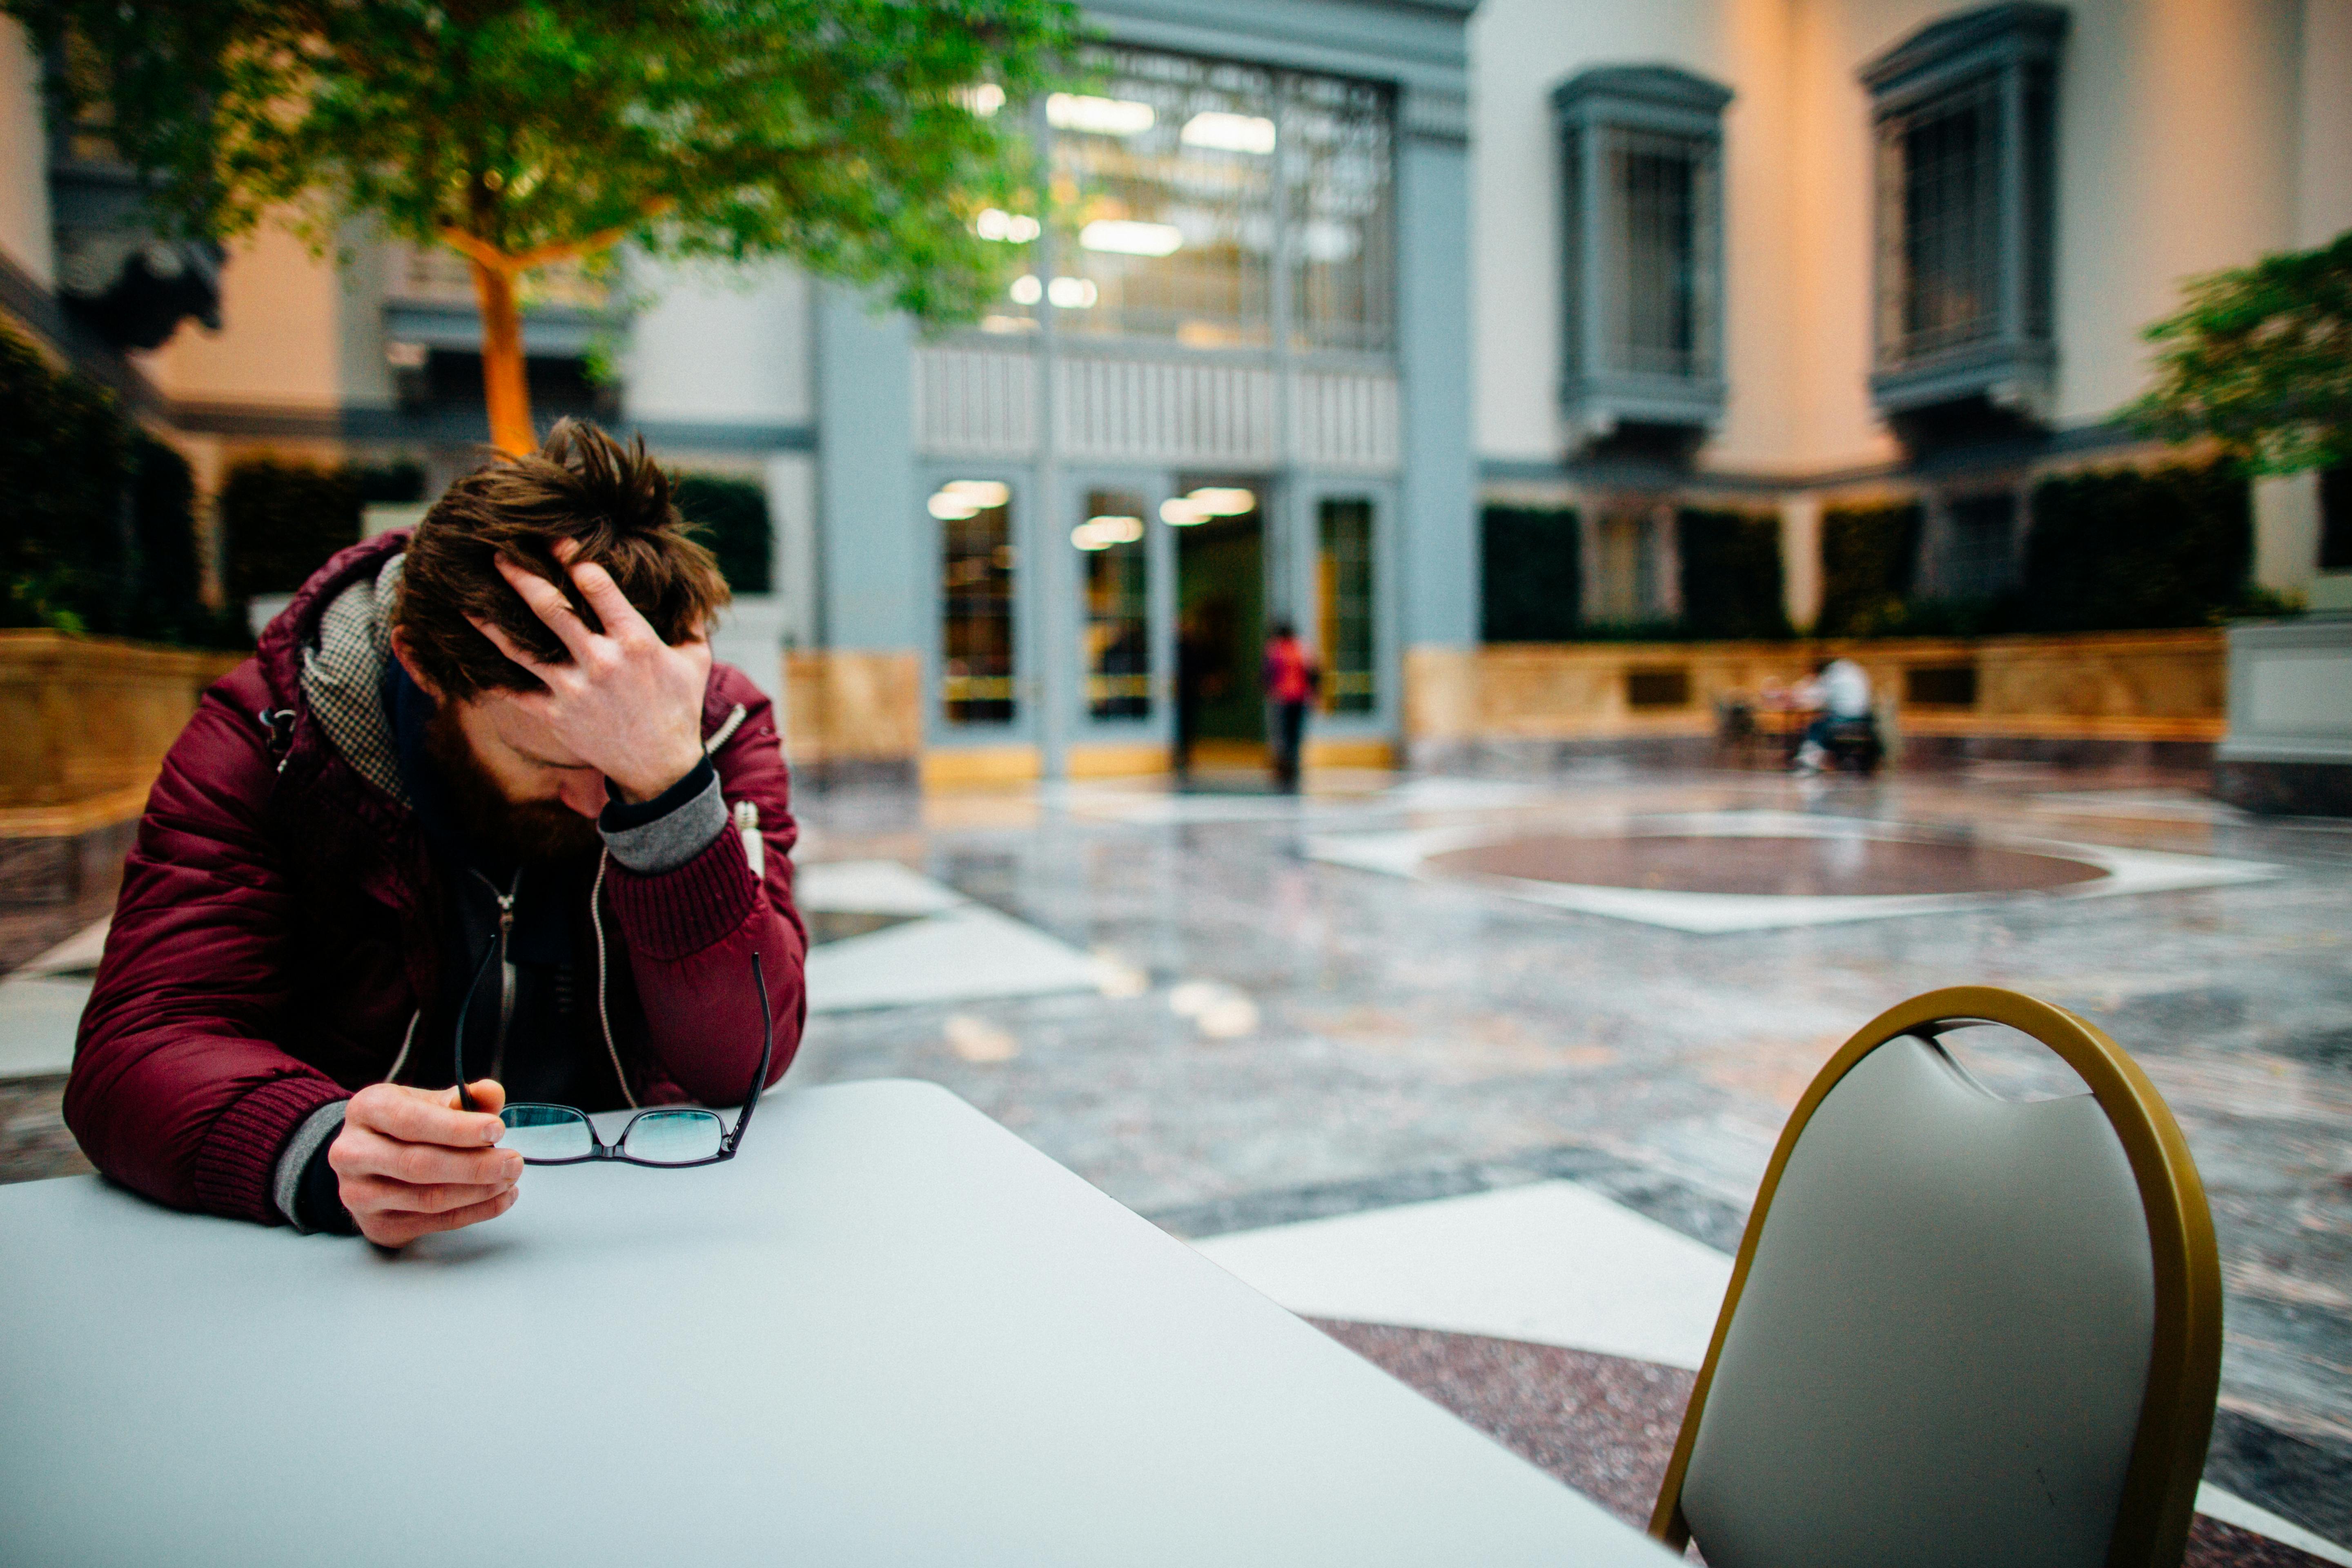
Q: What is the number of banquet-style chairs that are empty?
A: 1